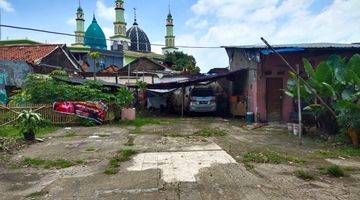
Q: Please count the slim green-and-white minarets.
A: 3